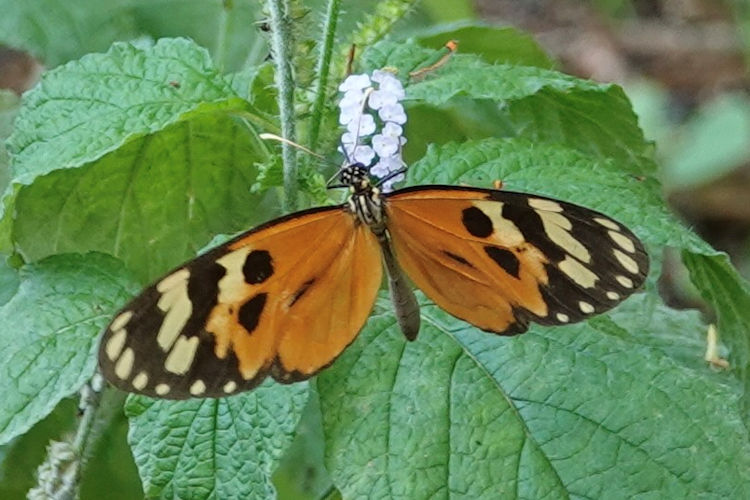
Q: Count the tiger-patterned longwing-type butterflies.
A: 1